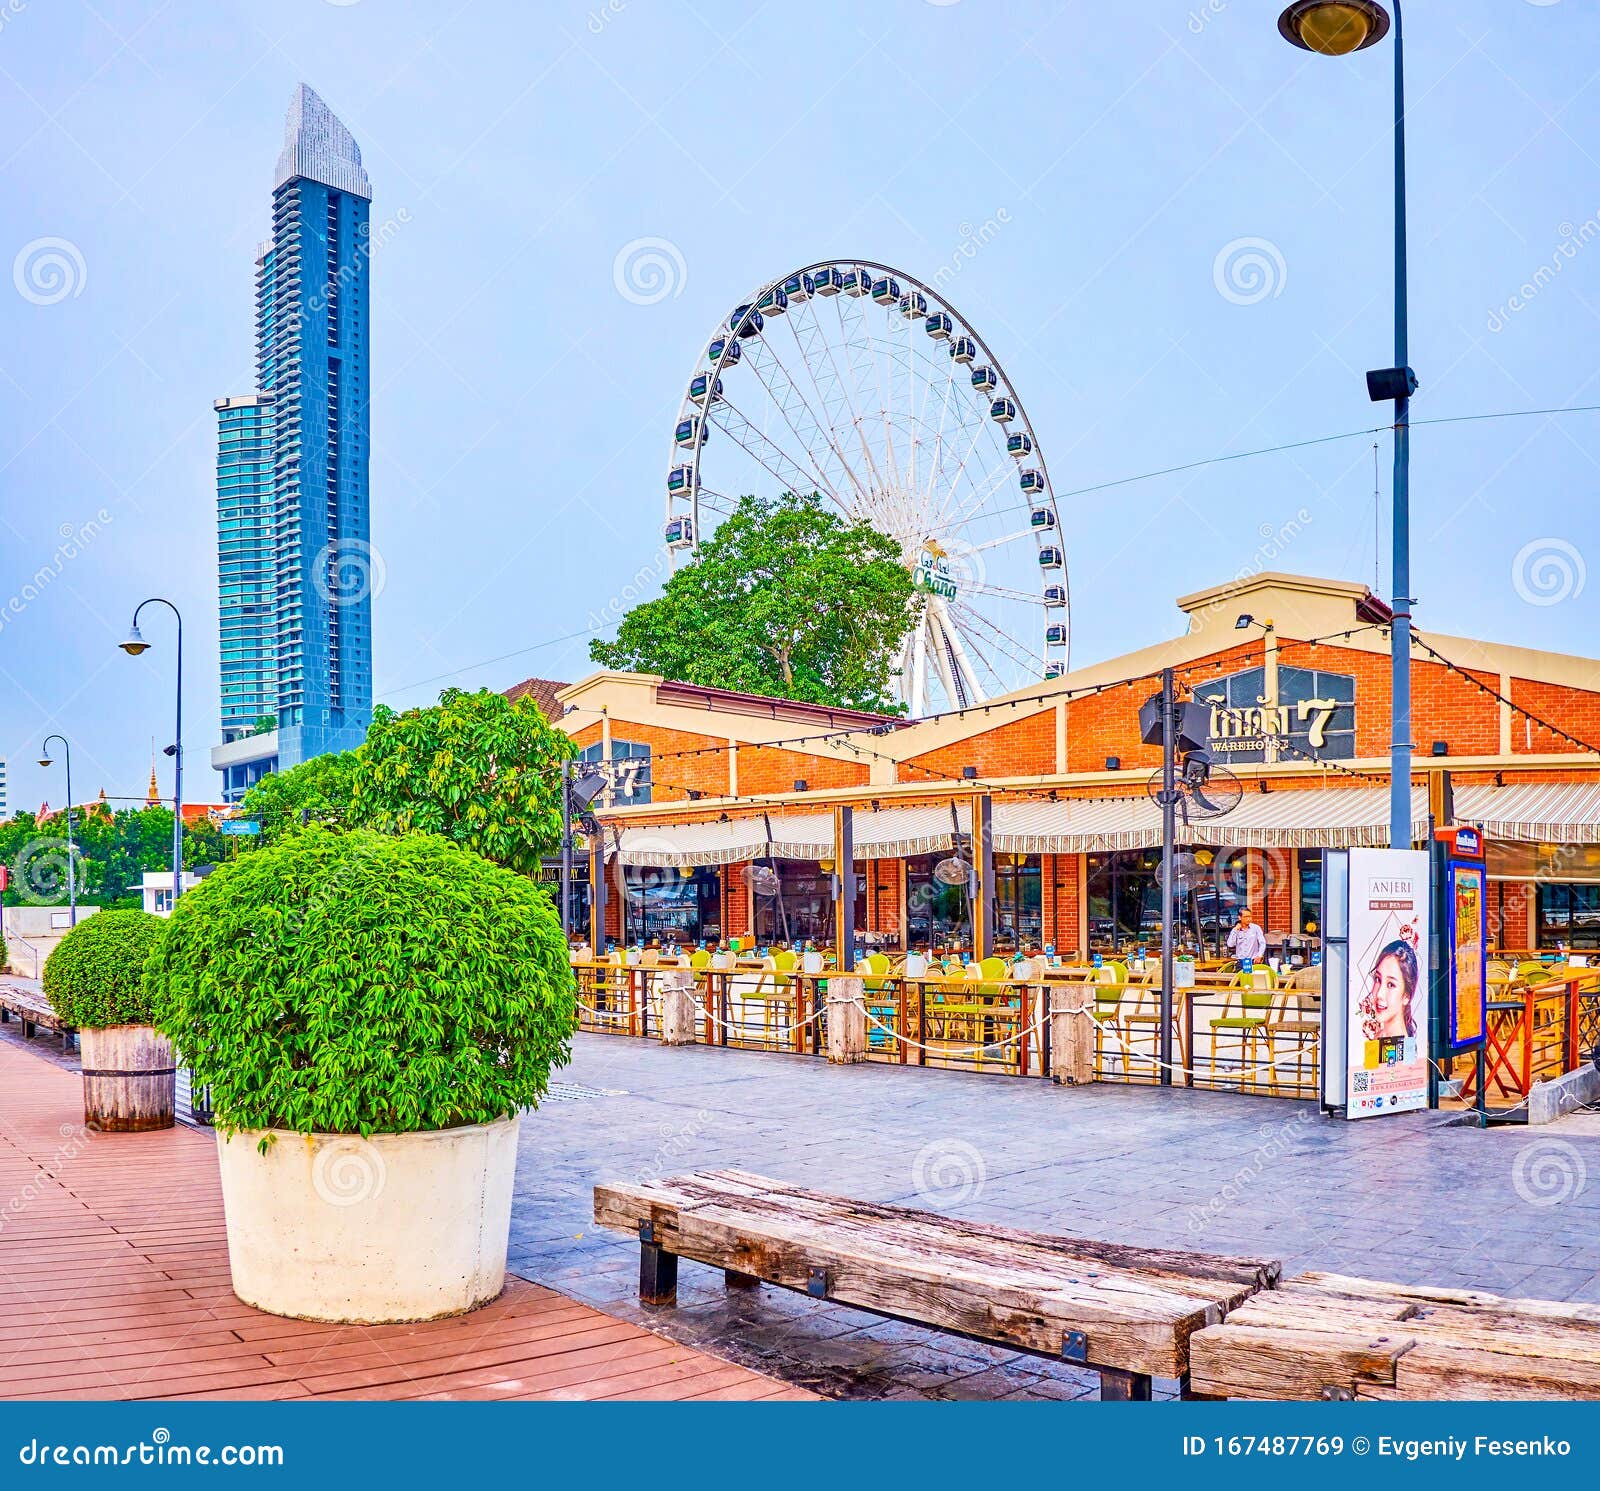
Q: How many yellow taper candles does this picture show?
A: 0